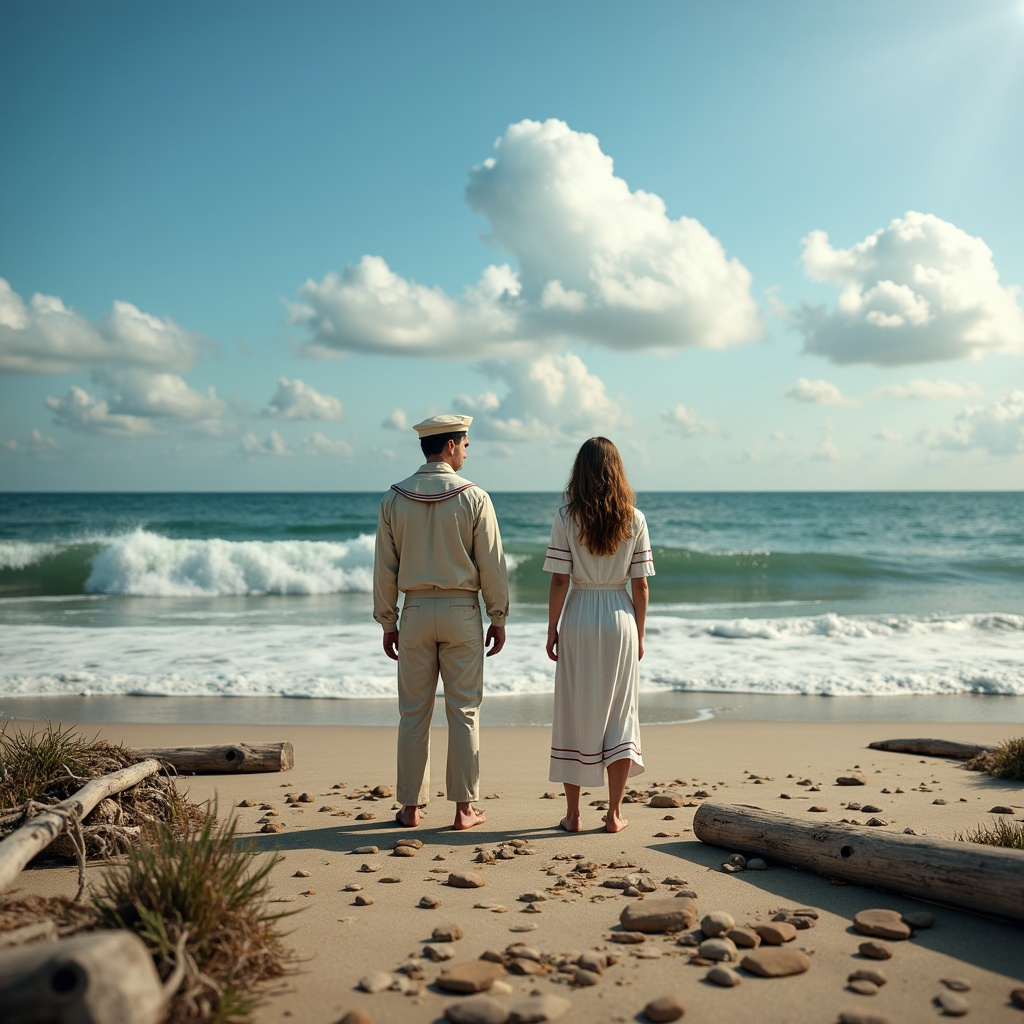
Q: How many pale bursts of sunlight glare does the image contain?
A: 1